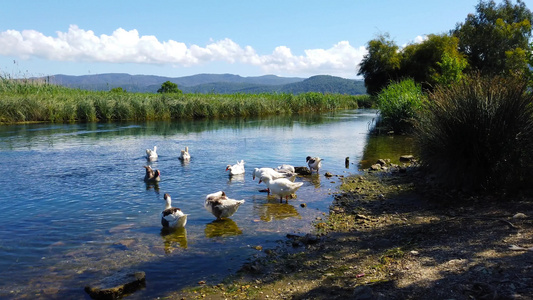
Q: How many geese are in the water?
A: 10